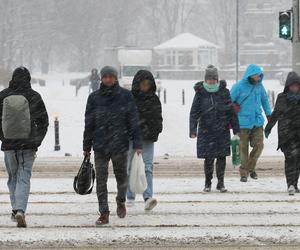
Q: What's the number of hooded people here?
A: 4